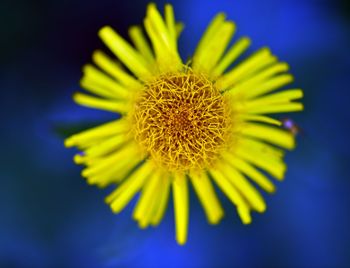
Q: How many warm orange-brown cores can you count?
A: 1